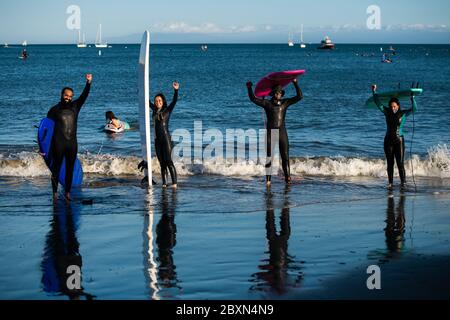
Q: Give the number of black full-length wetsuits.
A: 4